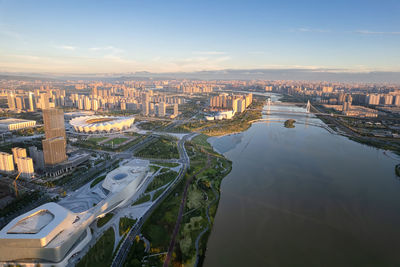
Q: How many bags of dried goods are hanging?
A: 0